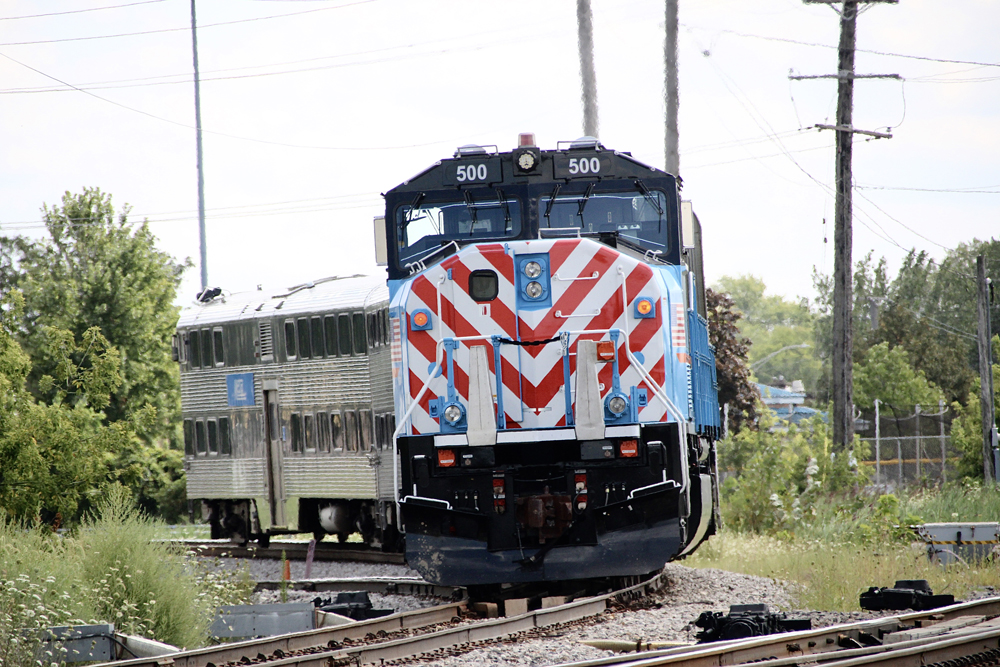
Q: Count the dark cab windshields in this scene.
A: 2